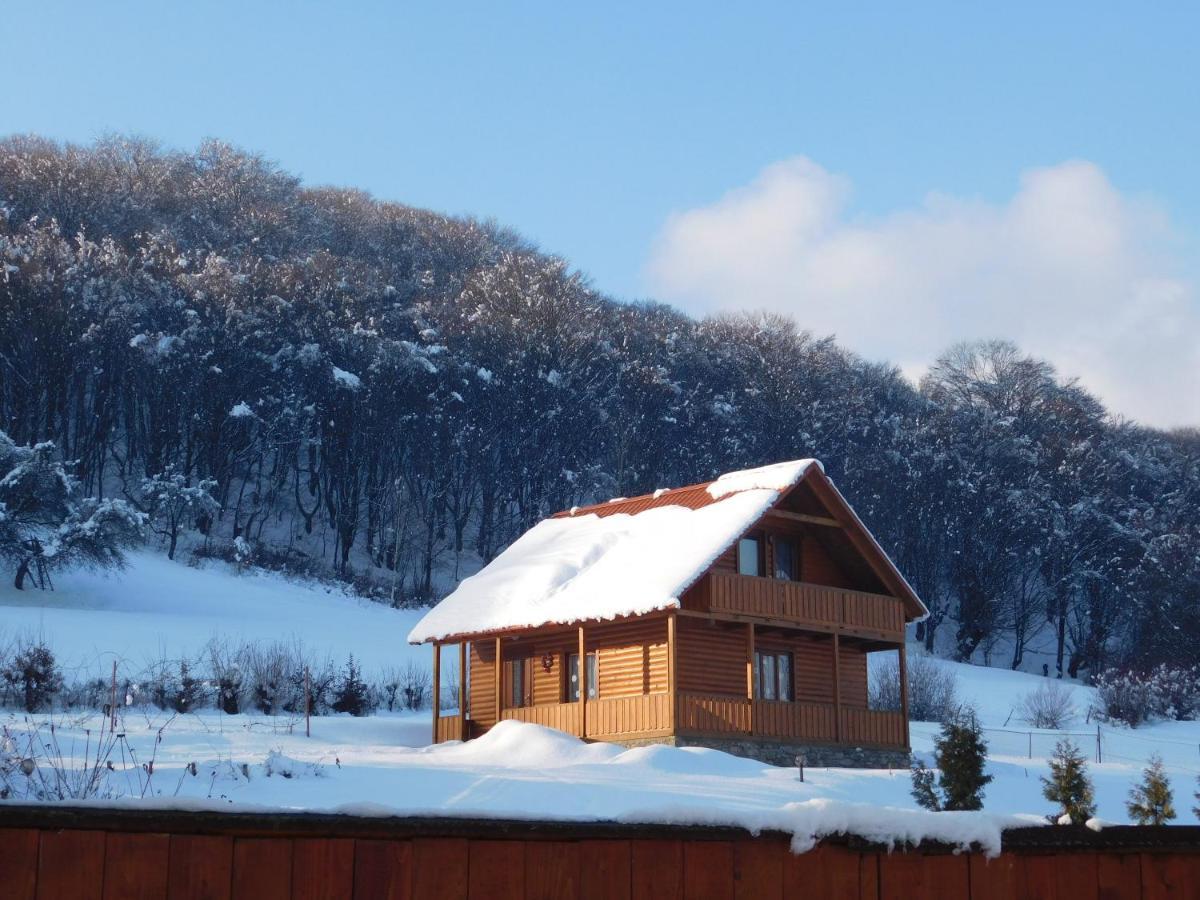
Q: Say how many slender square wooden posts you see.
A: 8